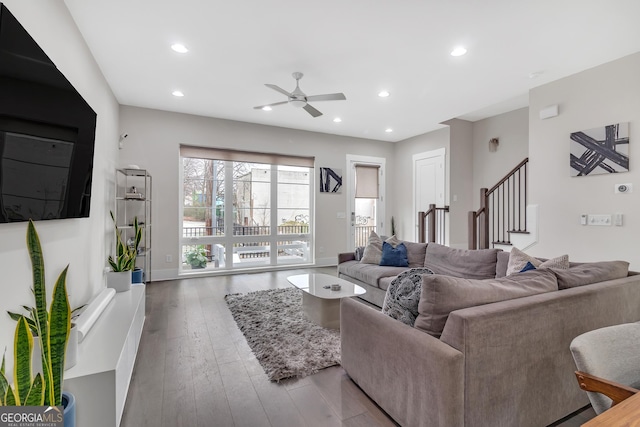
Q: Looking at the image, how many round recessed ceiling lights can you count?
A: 7